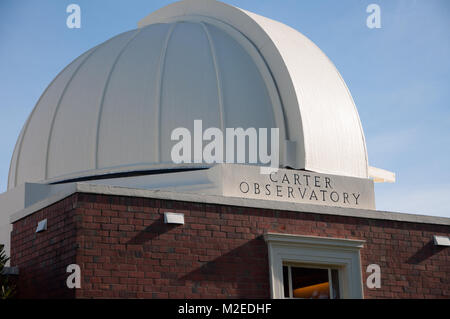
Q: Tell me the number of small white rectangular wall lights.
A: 3